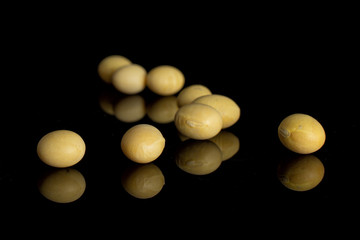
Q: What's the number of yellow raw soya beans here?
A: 9